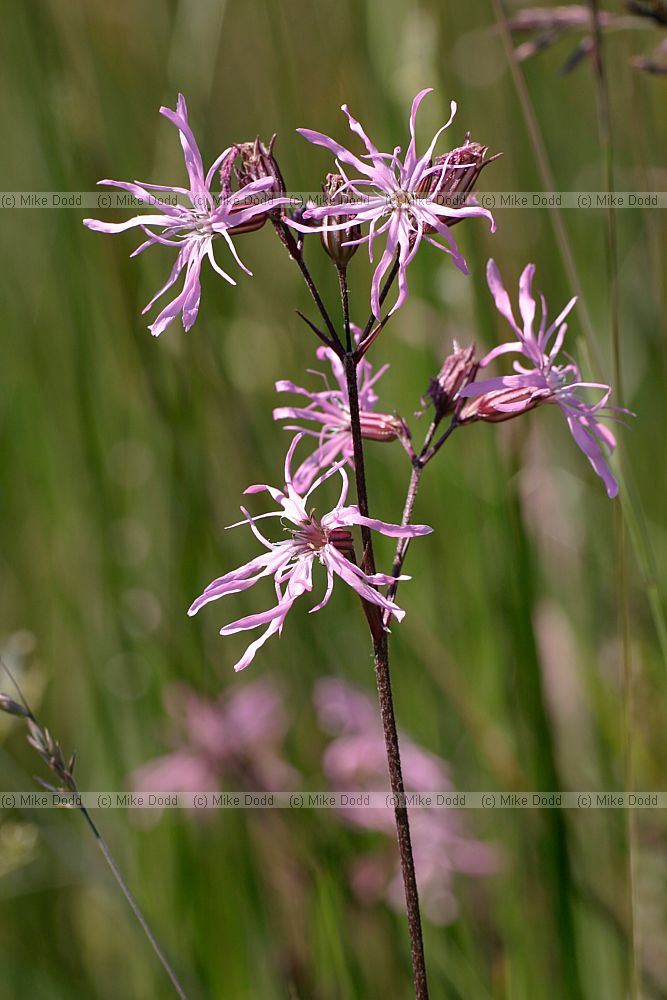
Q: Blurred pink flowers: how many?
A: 2